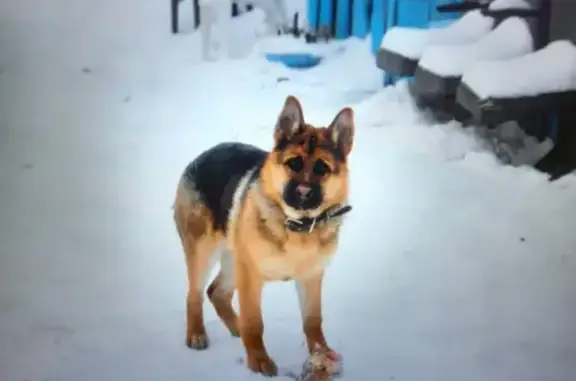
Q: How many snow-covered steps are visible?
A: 3